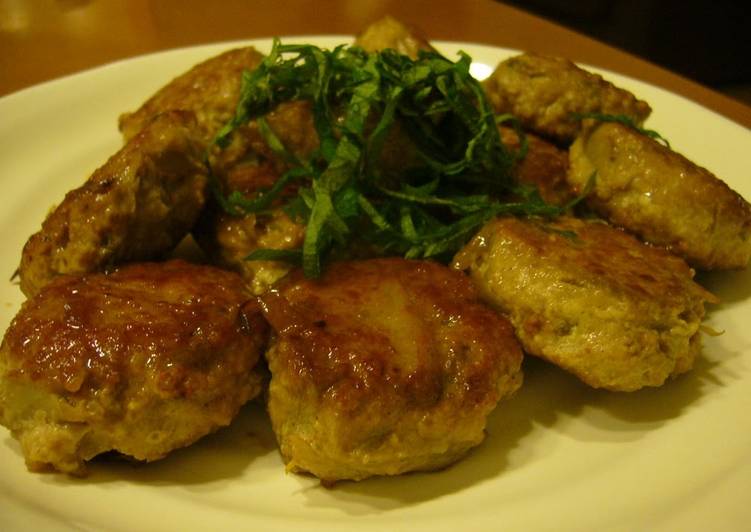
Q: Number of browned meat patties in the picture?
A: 11